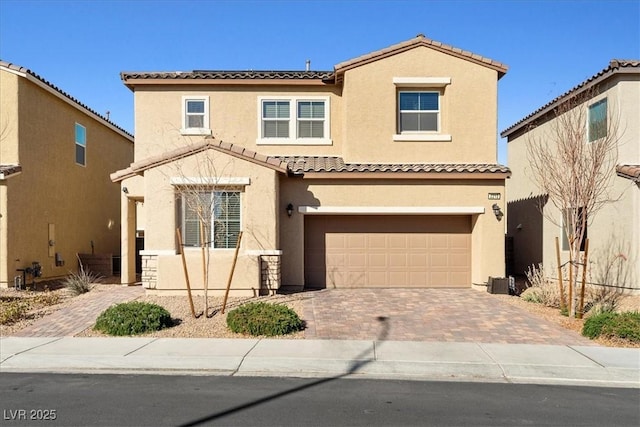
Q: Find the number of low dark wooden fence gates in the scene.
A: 1